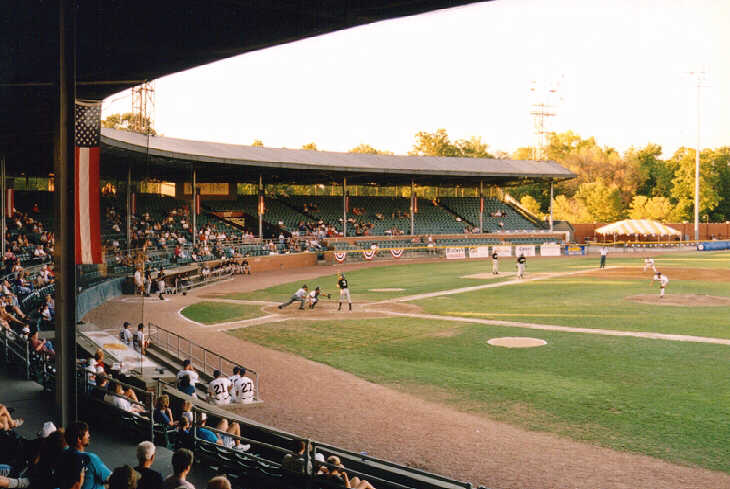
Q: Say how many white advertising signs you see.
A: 5